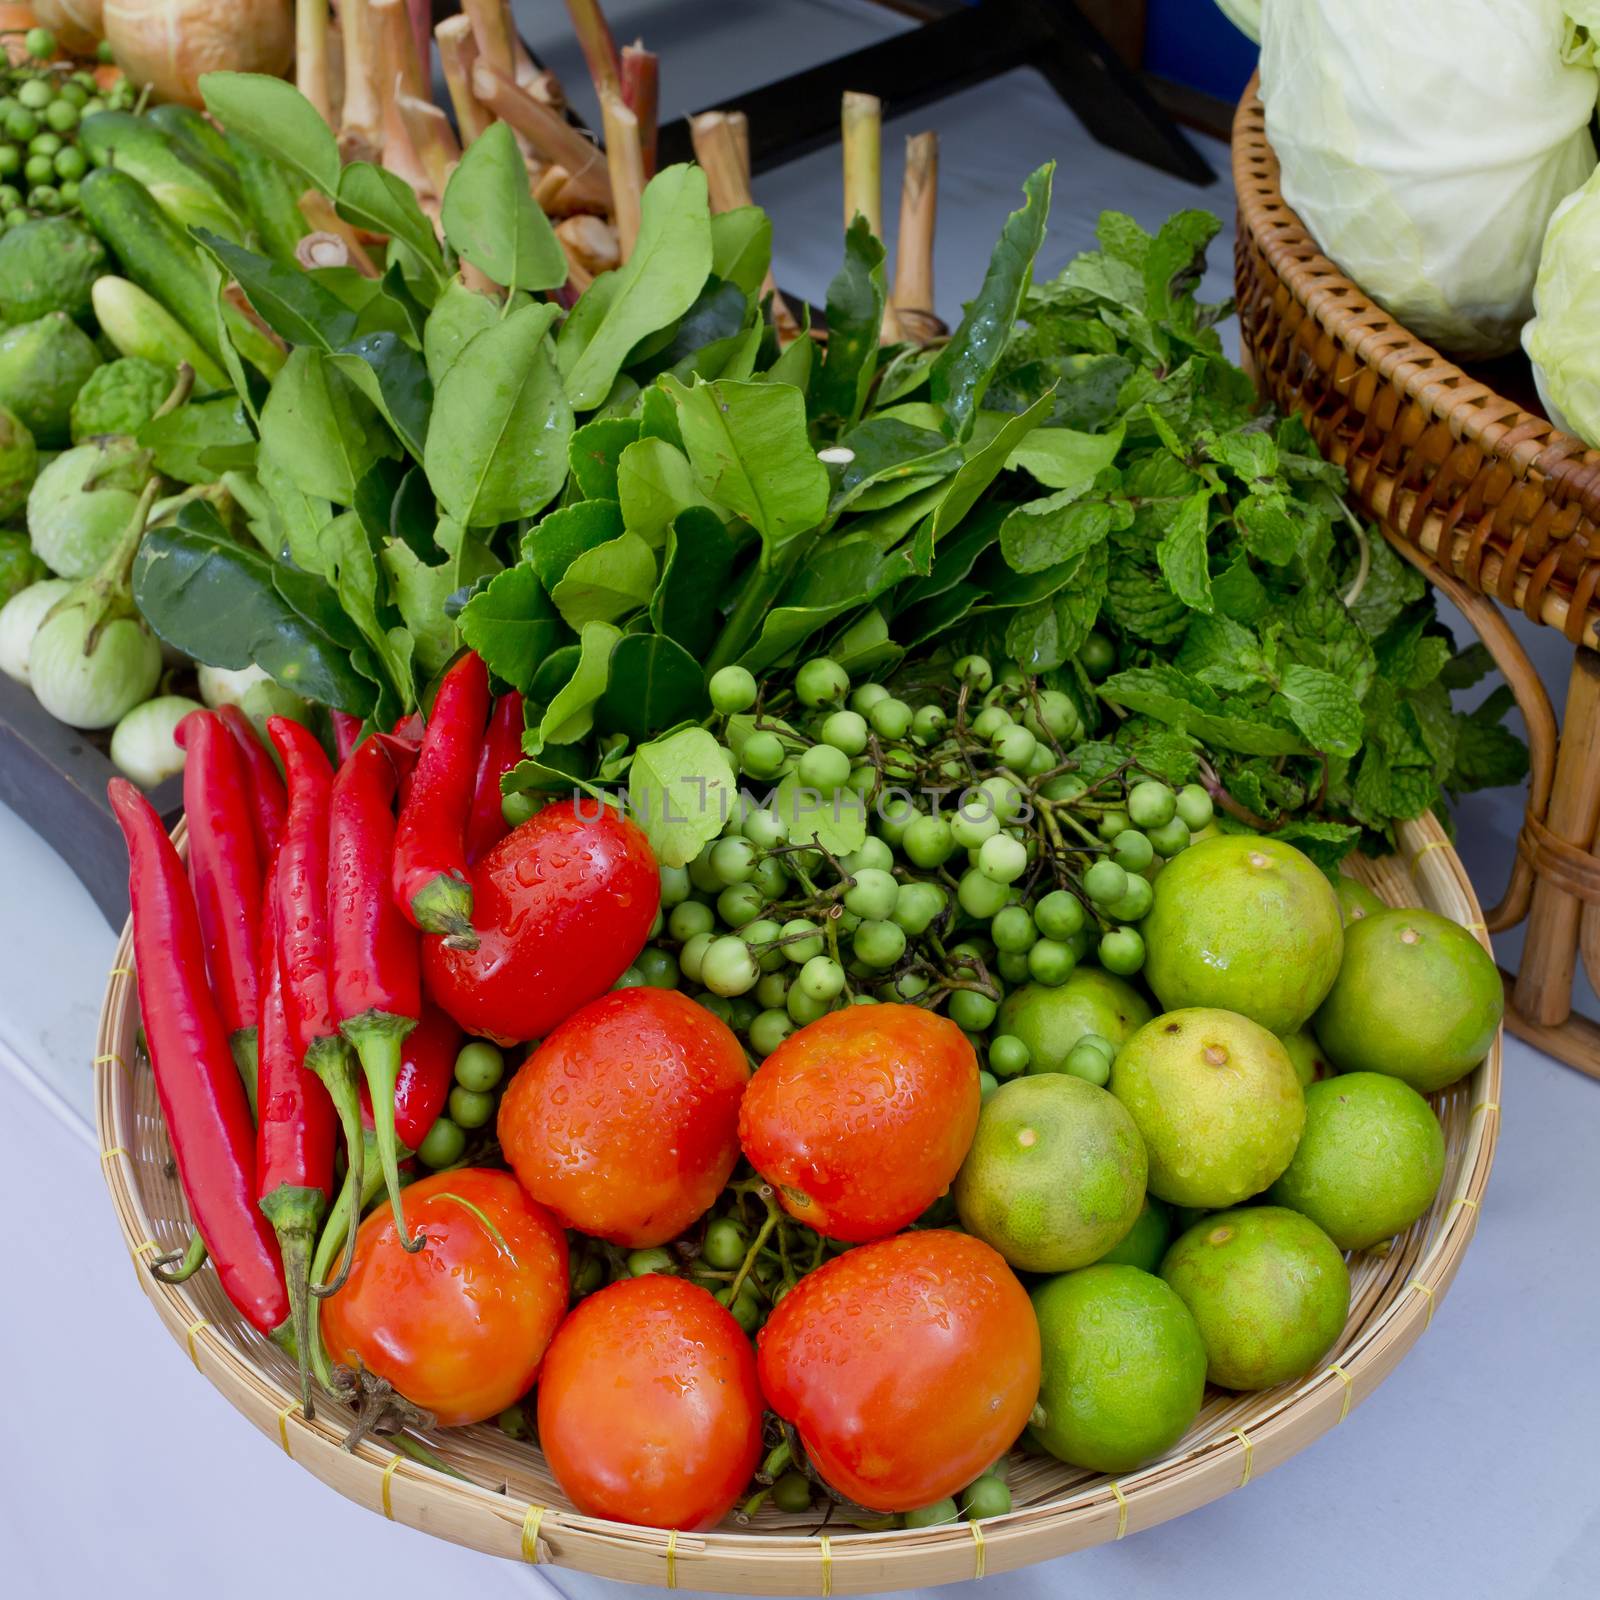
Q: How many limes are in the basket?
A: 11